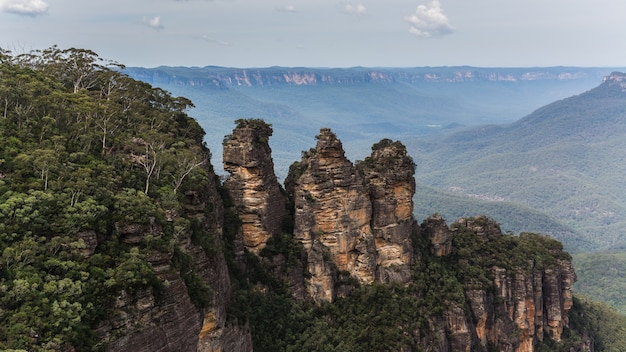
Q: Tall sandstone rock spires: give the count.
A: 3